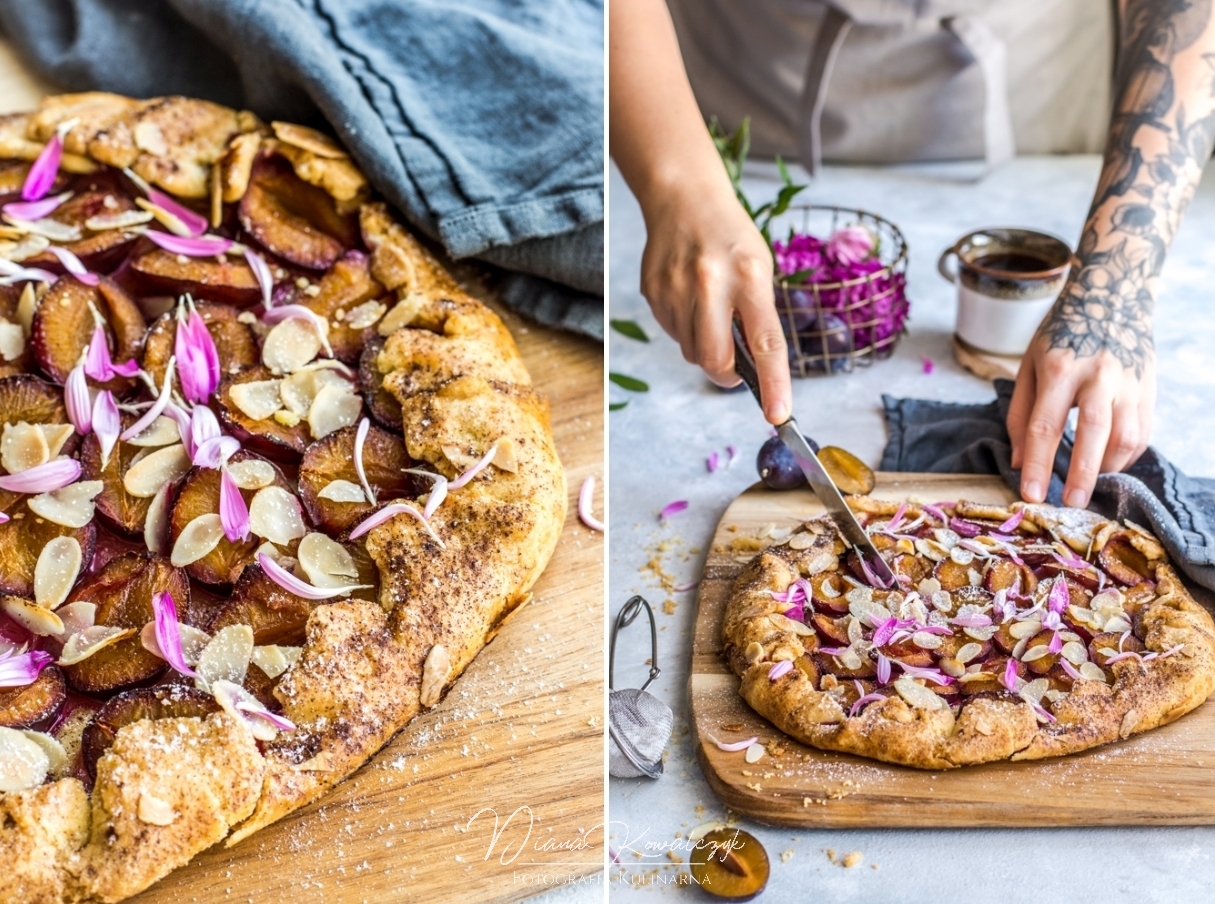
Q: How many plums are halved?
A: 2